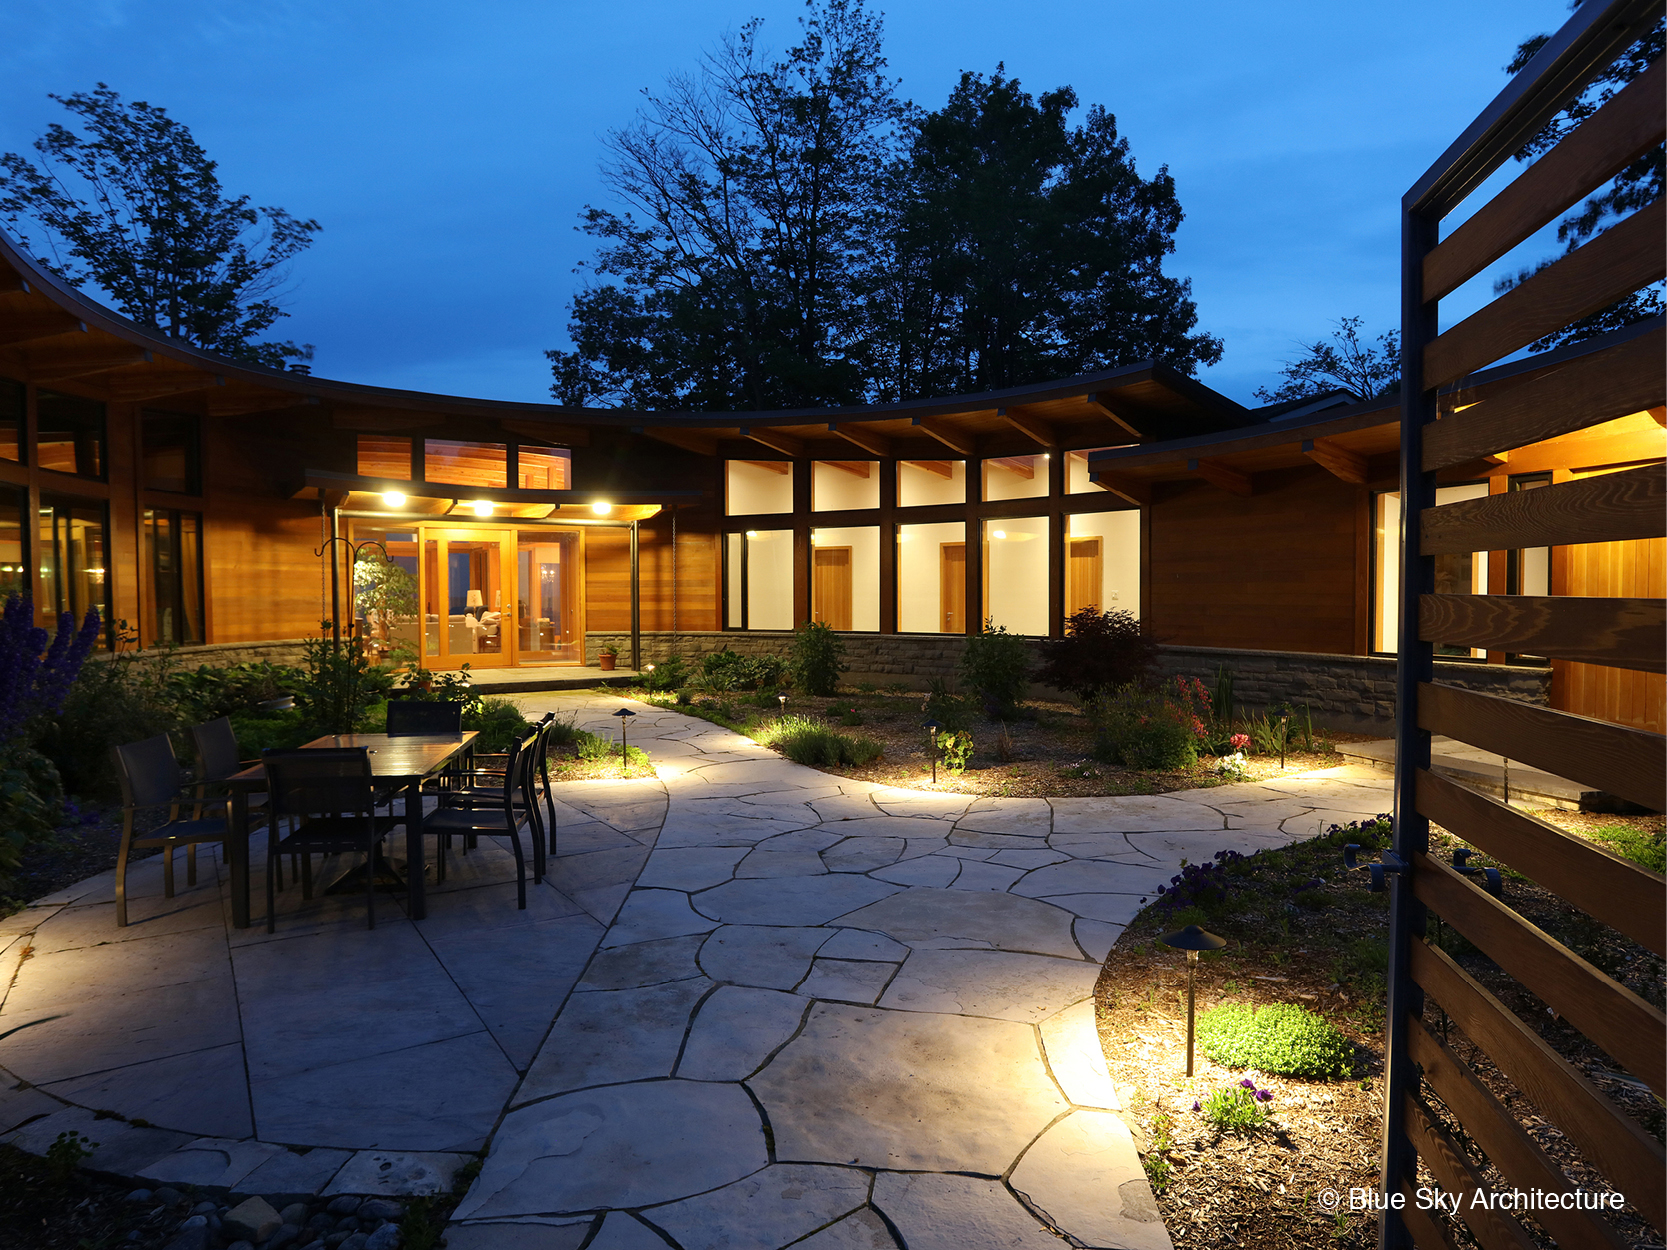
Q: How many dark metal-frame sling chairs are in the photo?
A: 6